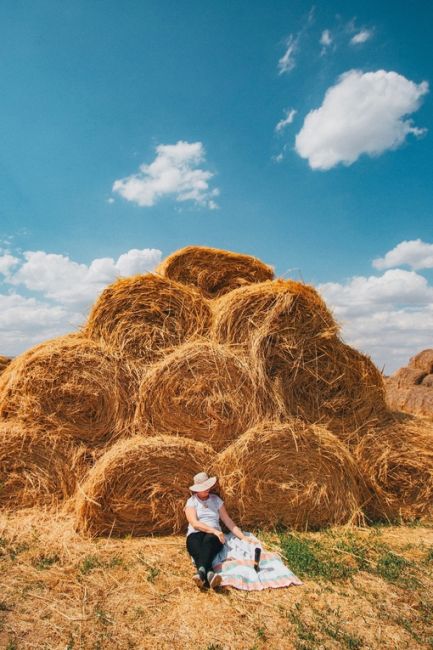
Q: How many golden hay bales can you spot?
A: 10